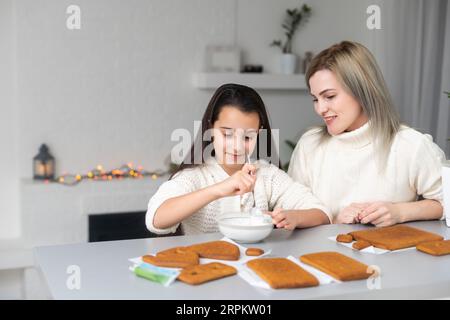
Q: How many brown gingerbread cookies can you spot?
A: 11